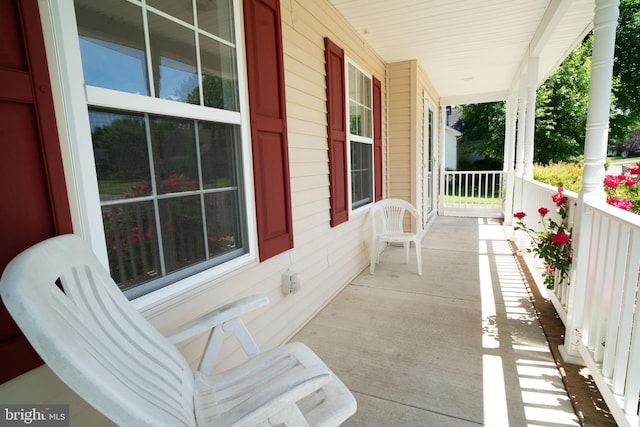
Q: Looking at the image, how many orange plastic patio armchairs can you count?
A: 0